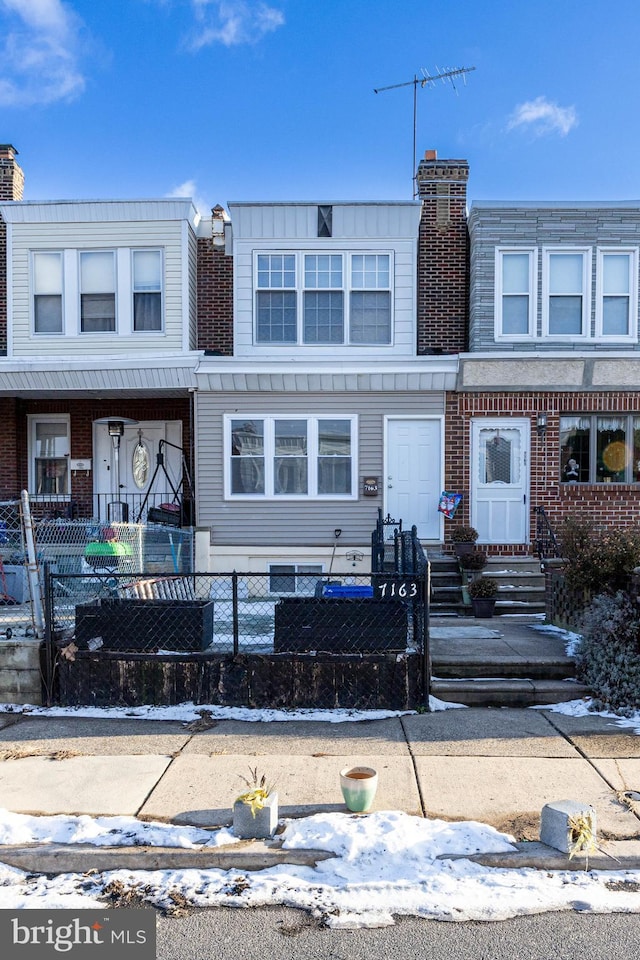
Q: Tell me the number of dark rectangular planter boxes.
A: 2